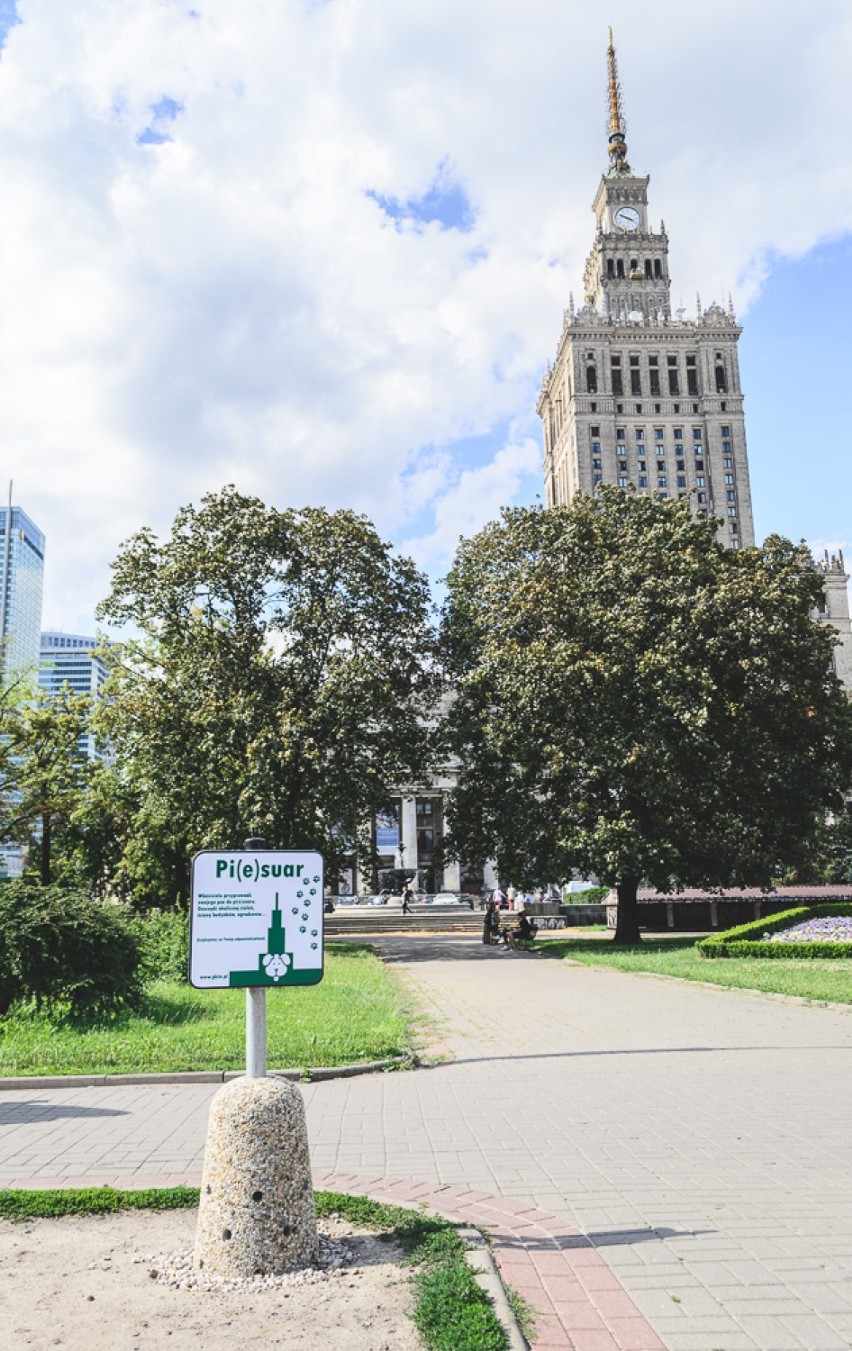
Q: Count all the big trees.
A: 2